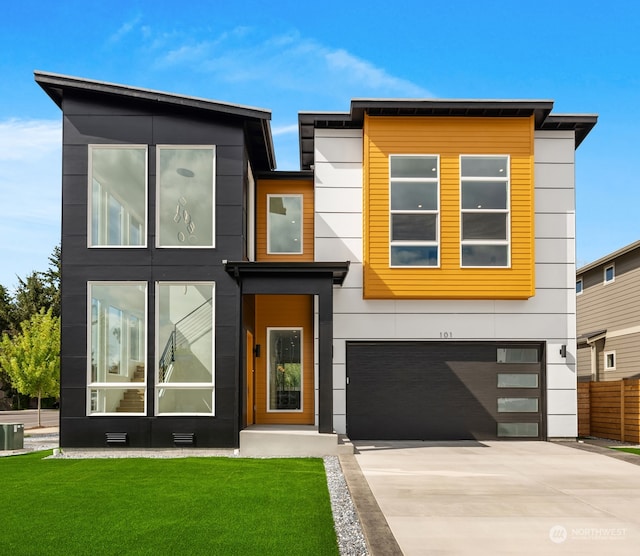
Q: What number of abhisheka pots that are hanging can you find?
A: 0